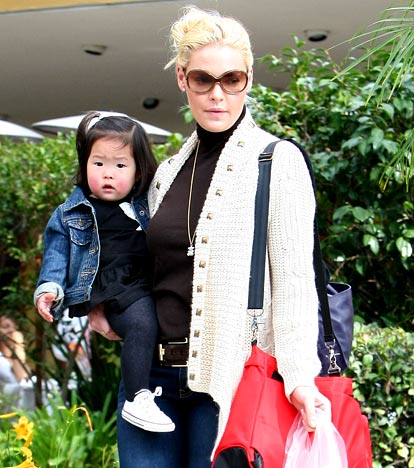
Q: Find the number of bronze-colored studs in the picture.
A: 14